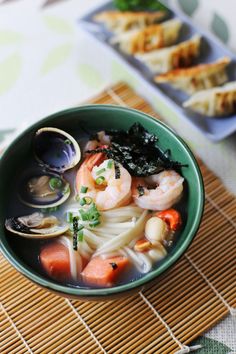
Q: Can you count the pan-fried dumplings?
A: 5